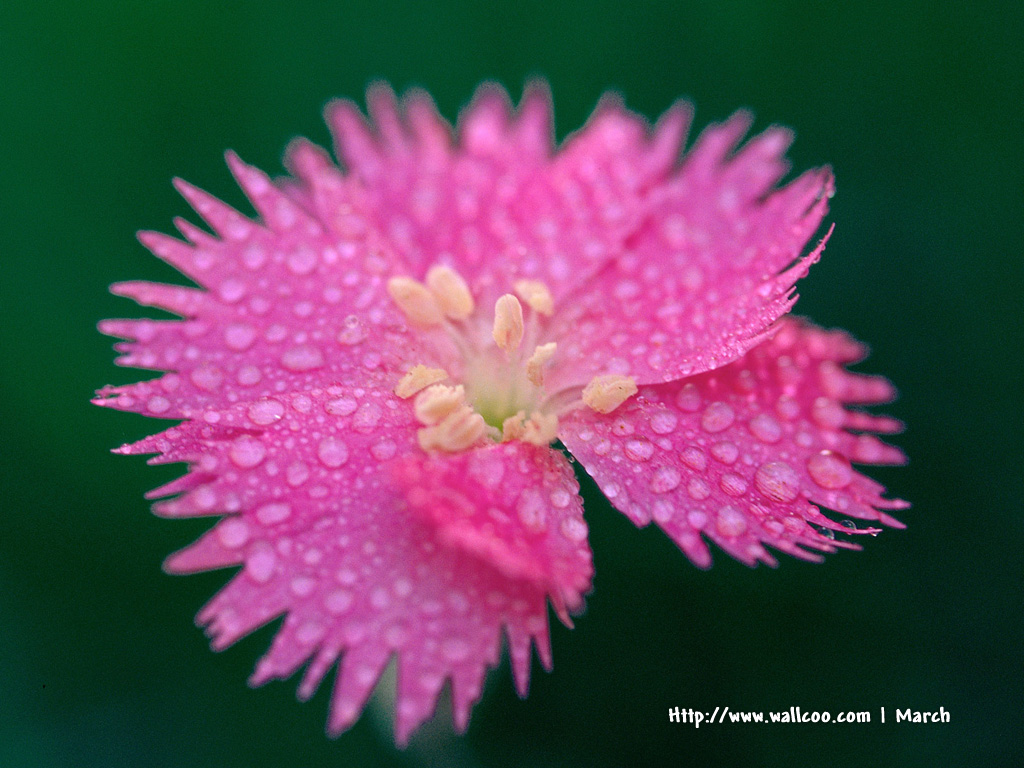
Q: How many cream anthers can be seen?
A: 10